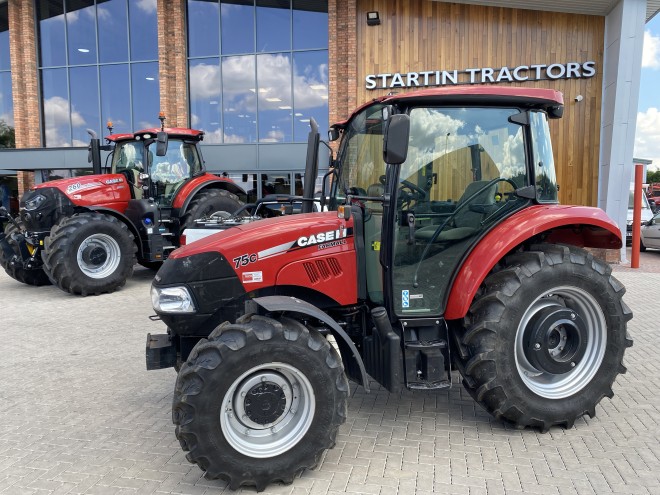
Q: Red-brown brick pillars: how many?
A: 3